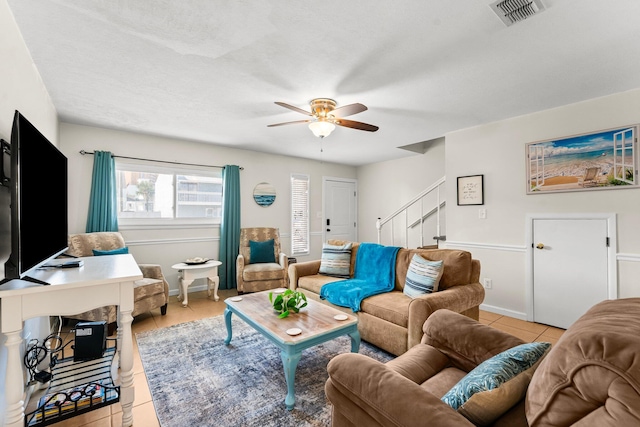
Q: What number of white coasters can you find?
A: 4